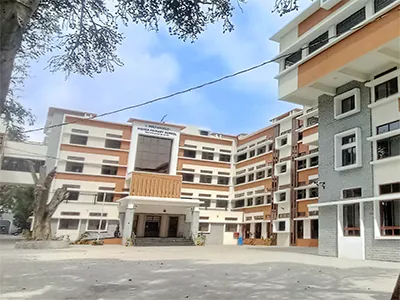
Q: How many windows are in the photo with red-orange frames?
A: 2